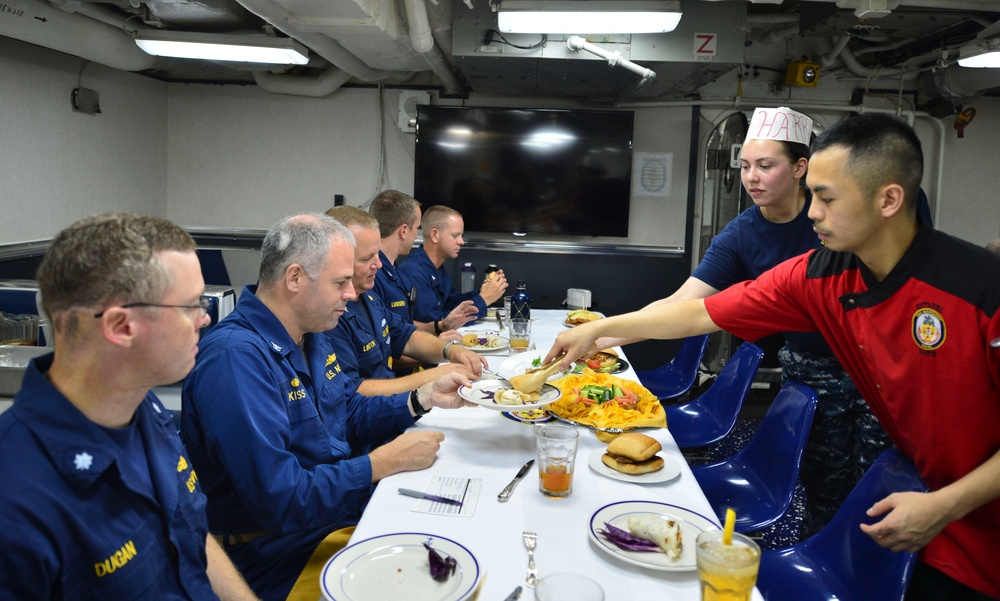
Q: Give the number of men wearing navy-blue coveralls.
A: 5